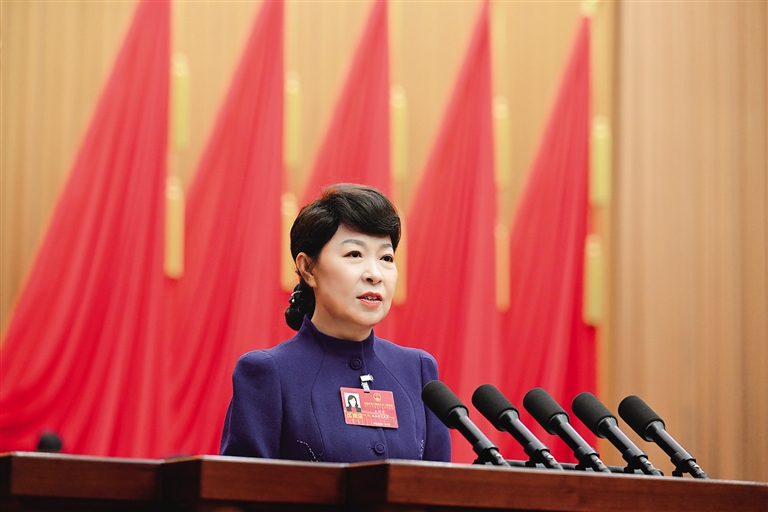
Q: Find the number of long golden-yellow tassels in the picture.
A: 10